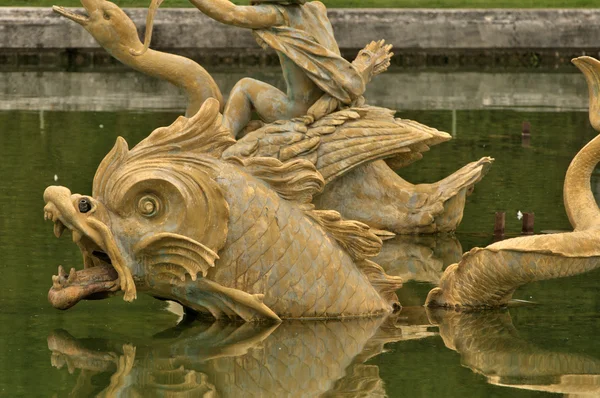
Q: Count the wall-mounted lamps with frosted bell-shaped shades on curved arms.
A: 0